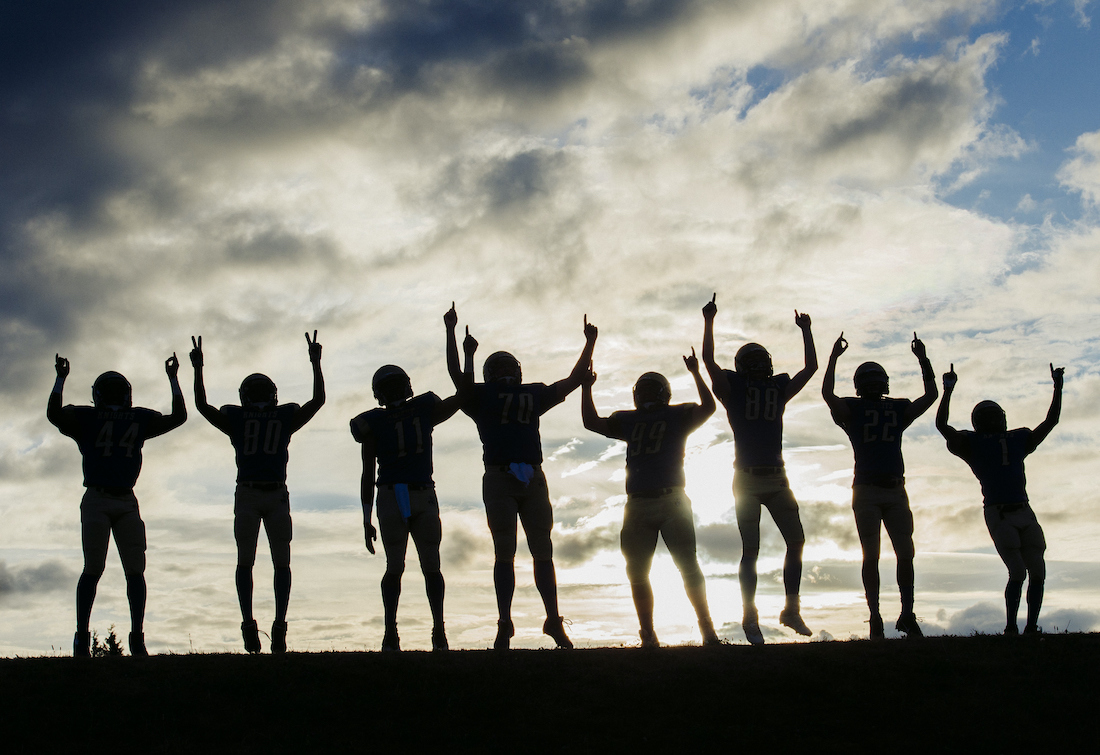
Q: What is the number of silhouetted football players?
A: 8